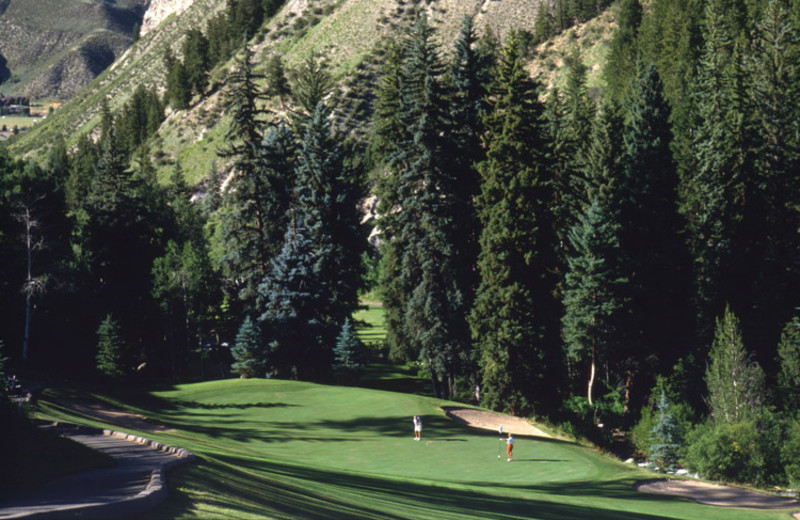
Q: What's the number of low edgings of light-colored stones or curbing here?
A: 1